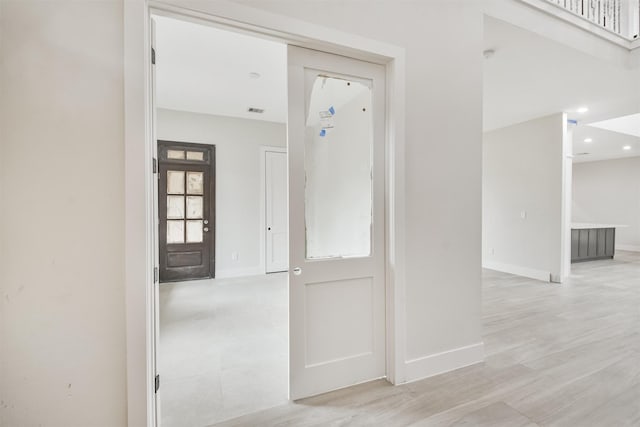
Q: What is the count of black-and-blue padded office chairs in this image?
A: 0